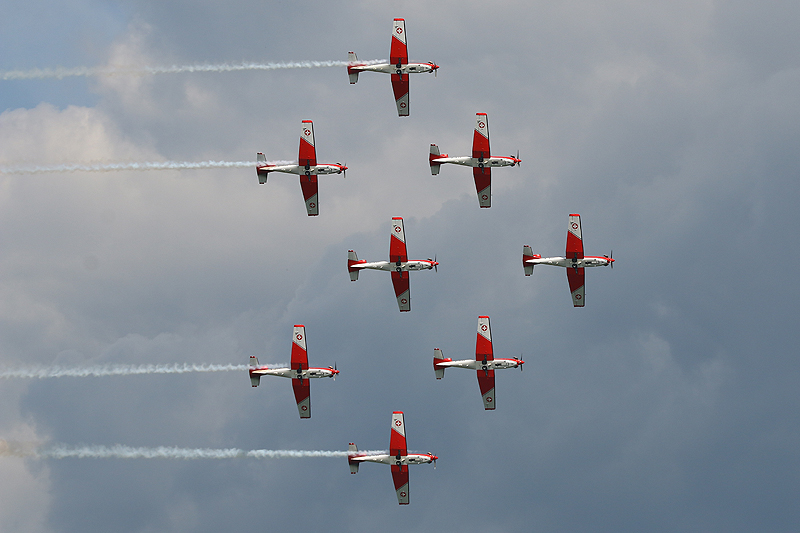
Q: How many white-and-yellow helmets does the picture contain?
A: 0